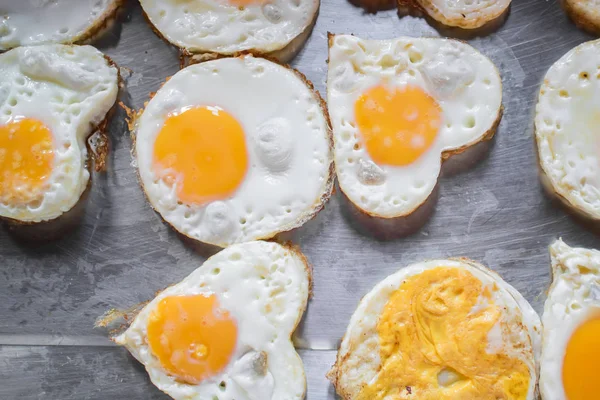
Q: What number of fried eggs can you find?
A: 11